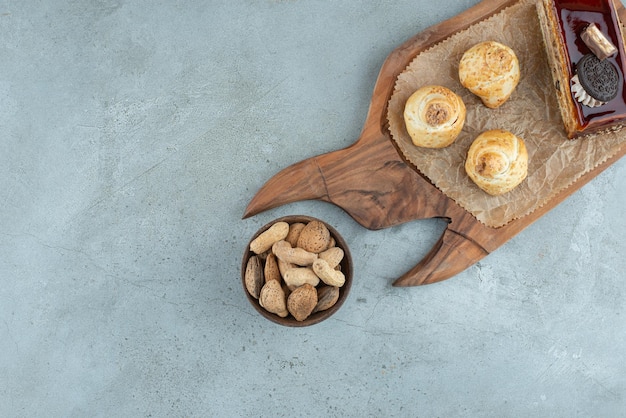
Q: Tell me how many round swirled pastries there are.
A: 3